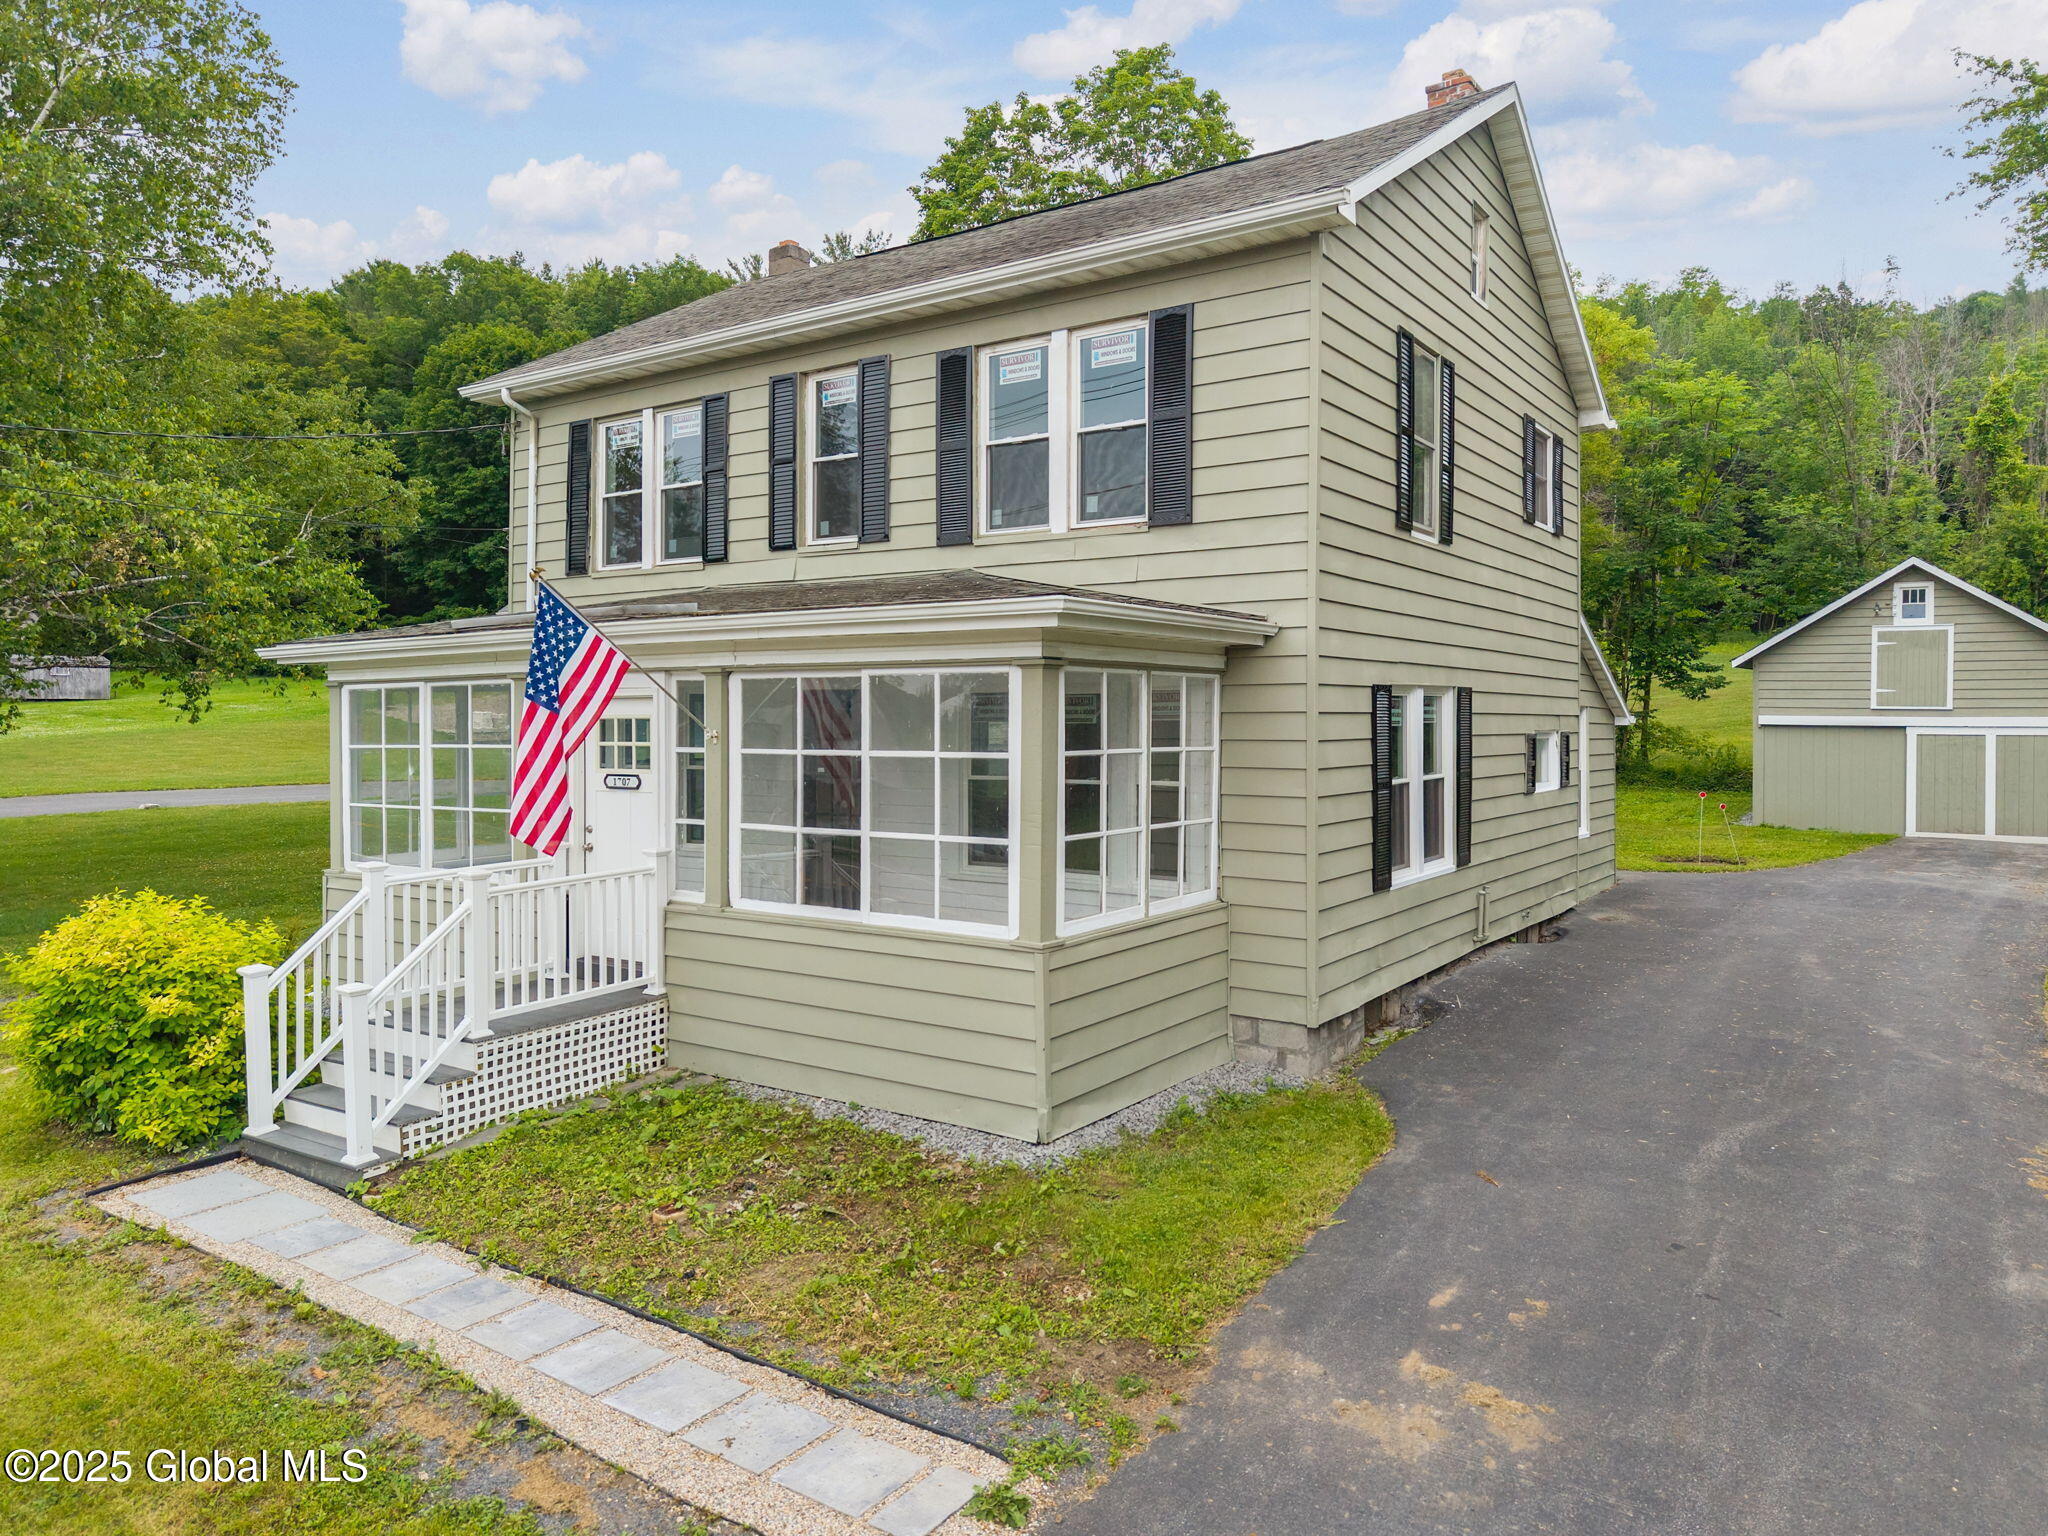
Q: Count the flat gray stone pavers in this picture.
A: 12